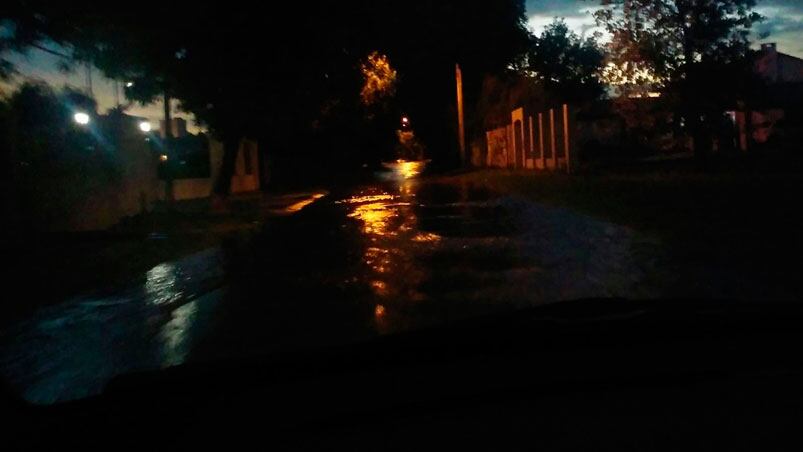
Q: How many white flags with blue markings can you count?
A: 0